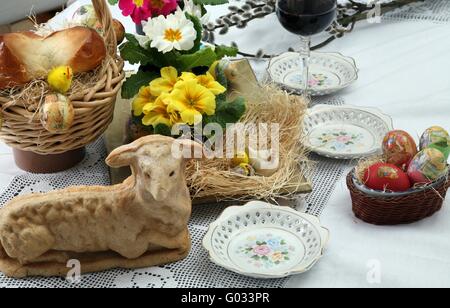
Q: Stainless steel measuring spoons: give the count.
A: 0